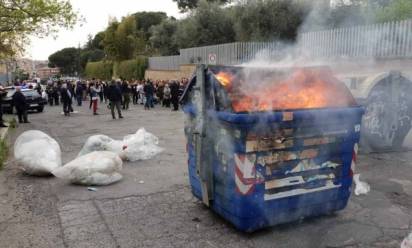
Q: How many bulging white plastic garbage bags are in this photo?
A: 4